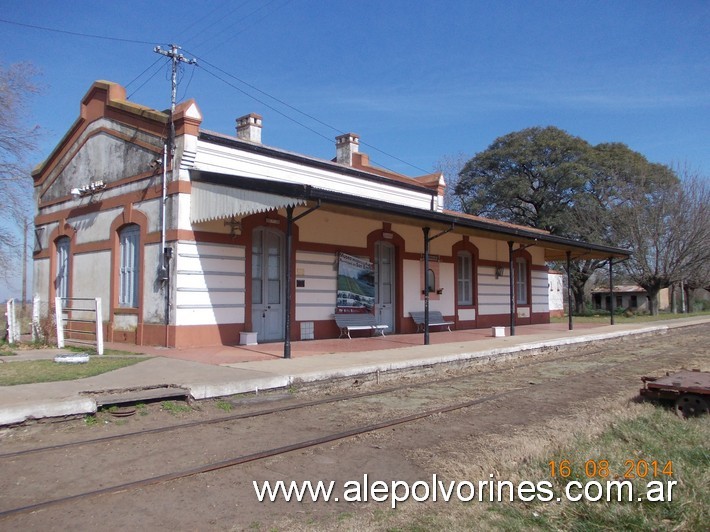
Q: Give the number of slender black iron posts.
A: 5